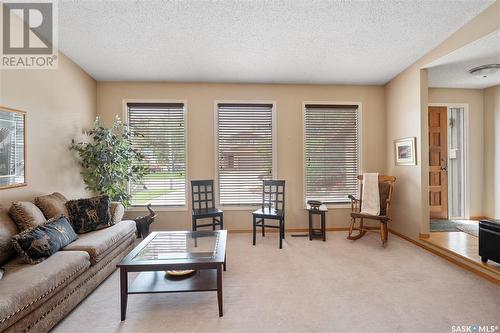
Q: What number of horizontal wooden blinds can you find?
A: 3